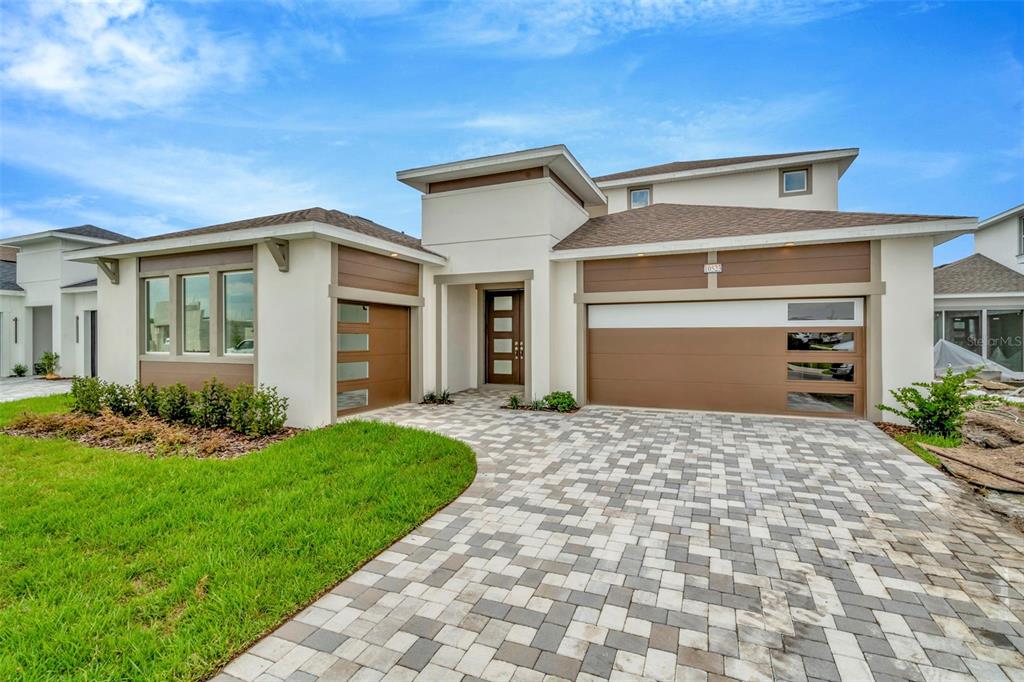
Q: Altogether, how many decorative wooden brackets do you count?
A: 2